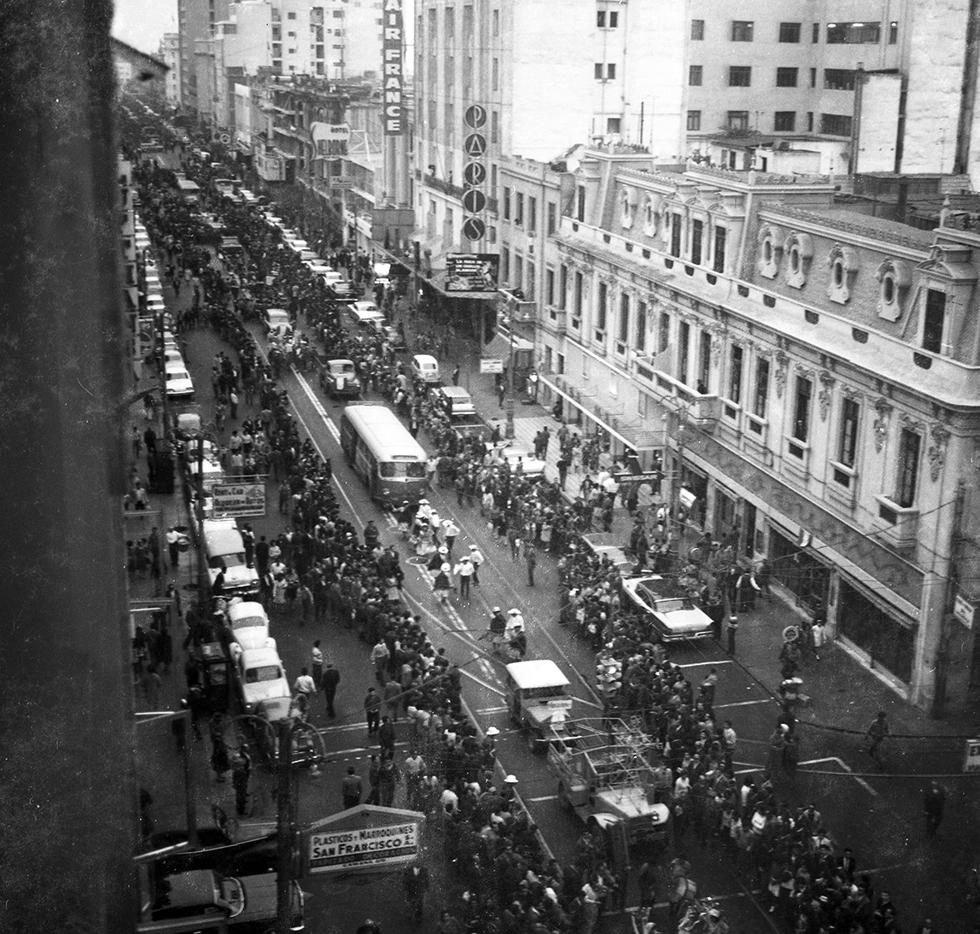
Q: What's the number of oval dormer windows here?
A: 7